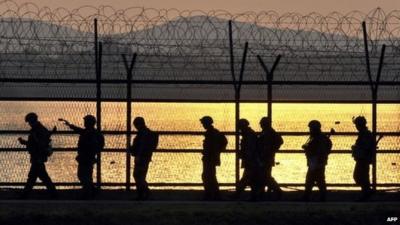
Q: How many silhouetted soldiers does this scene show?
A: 8